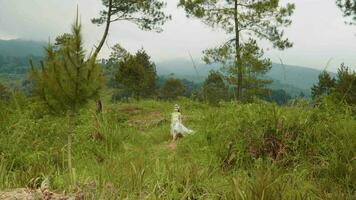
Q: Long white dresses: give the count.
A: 1